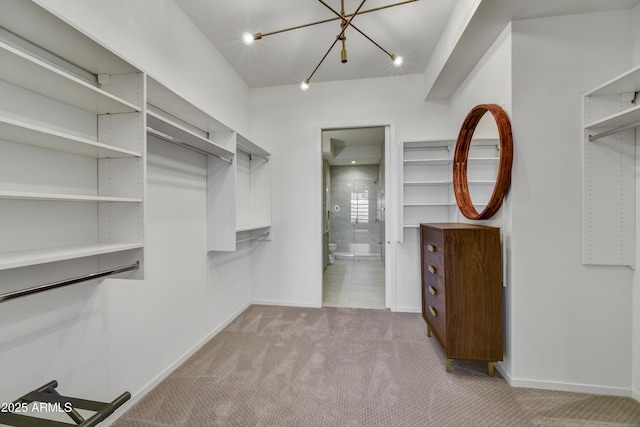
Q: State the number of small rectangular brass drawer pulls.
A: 4